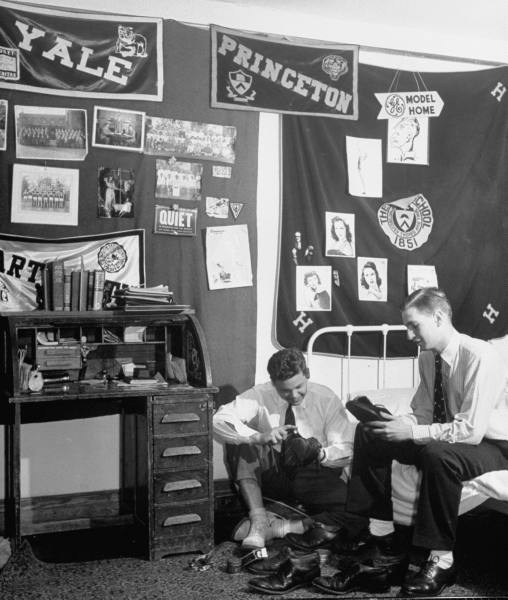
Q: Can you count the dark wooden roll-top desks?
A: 1